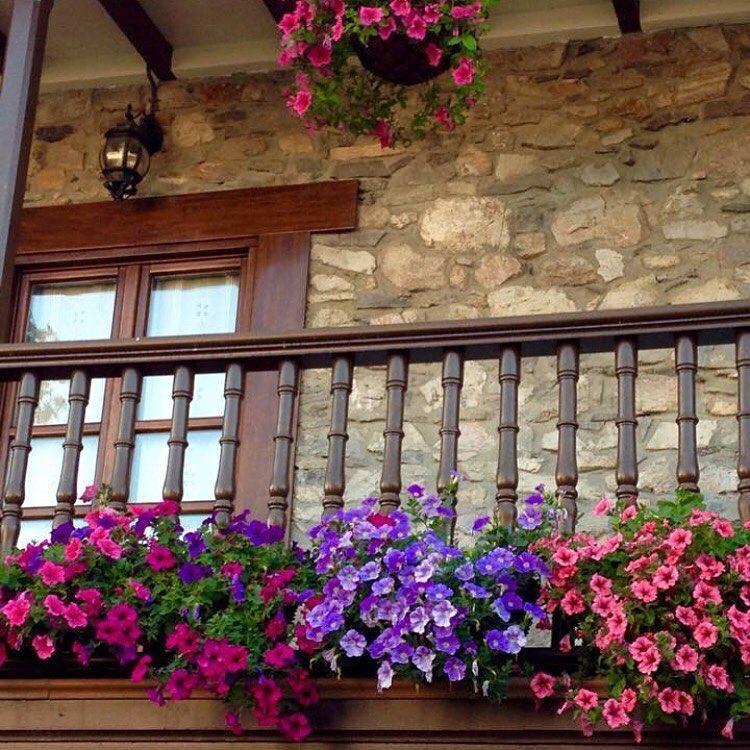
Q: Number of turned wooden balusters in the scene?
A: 14